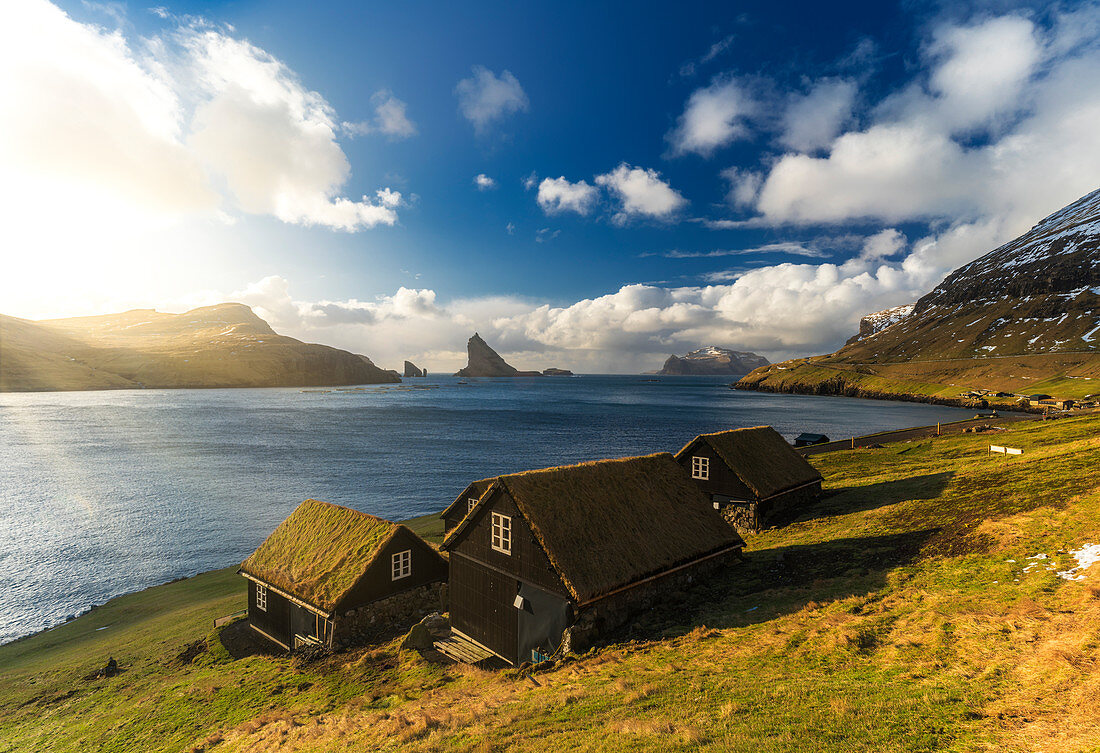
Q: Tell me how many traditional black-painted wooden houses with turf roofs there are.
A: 4